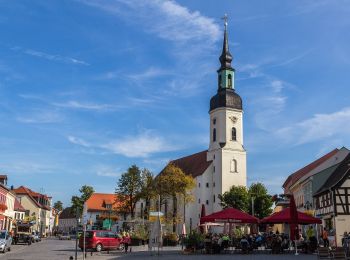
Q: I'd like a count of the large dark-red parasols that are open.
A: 2